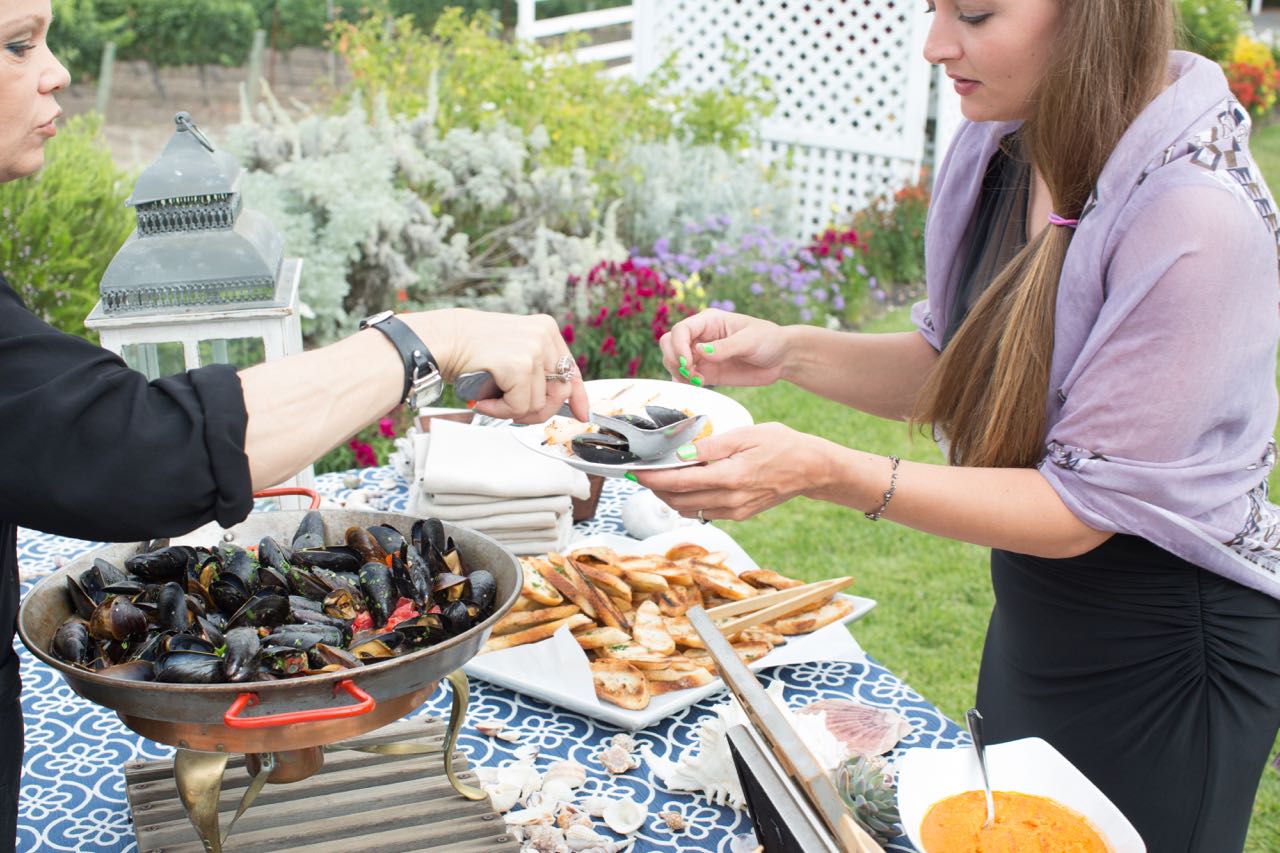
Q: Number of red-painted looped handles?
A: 2